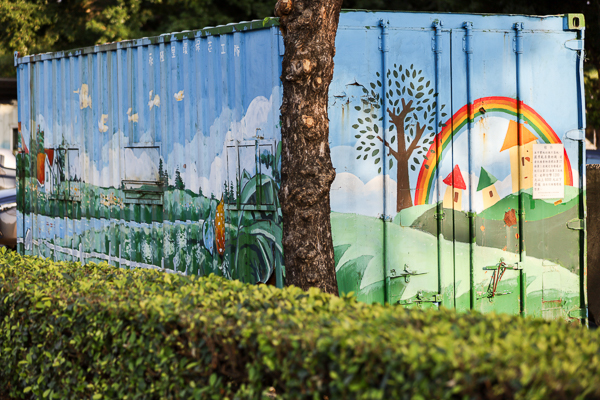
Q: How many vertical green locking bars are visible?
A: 4